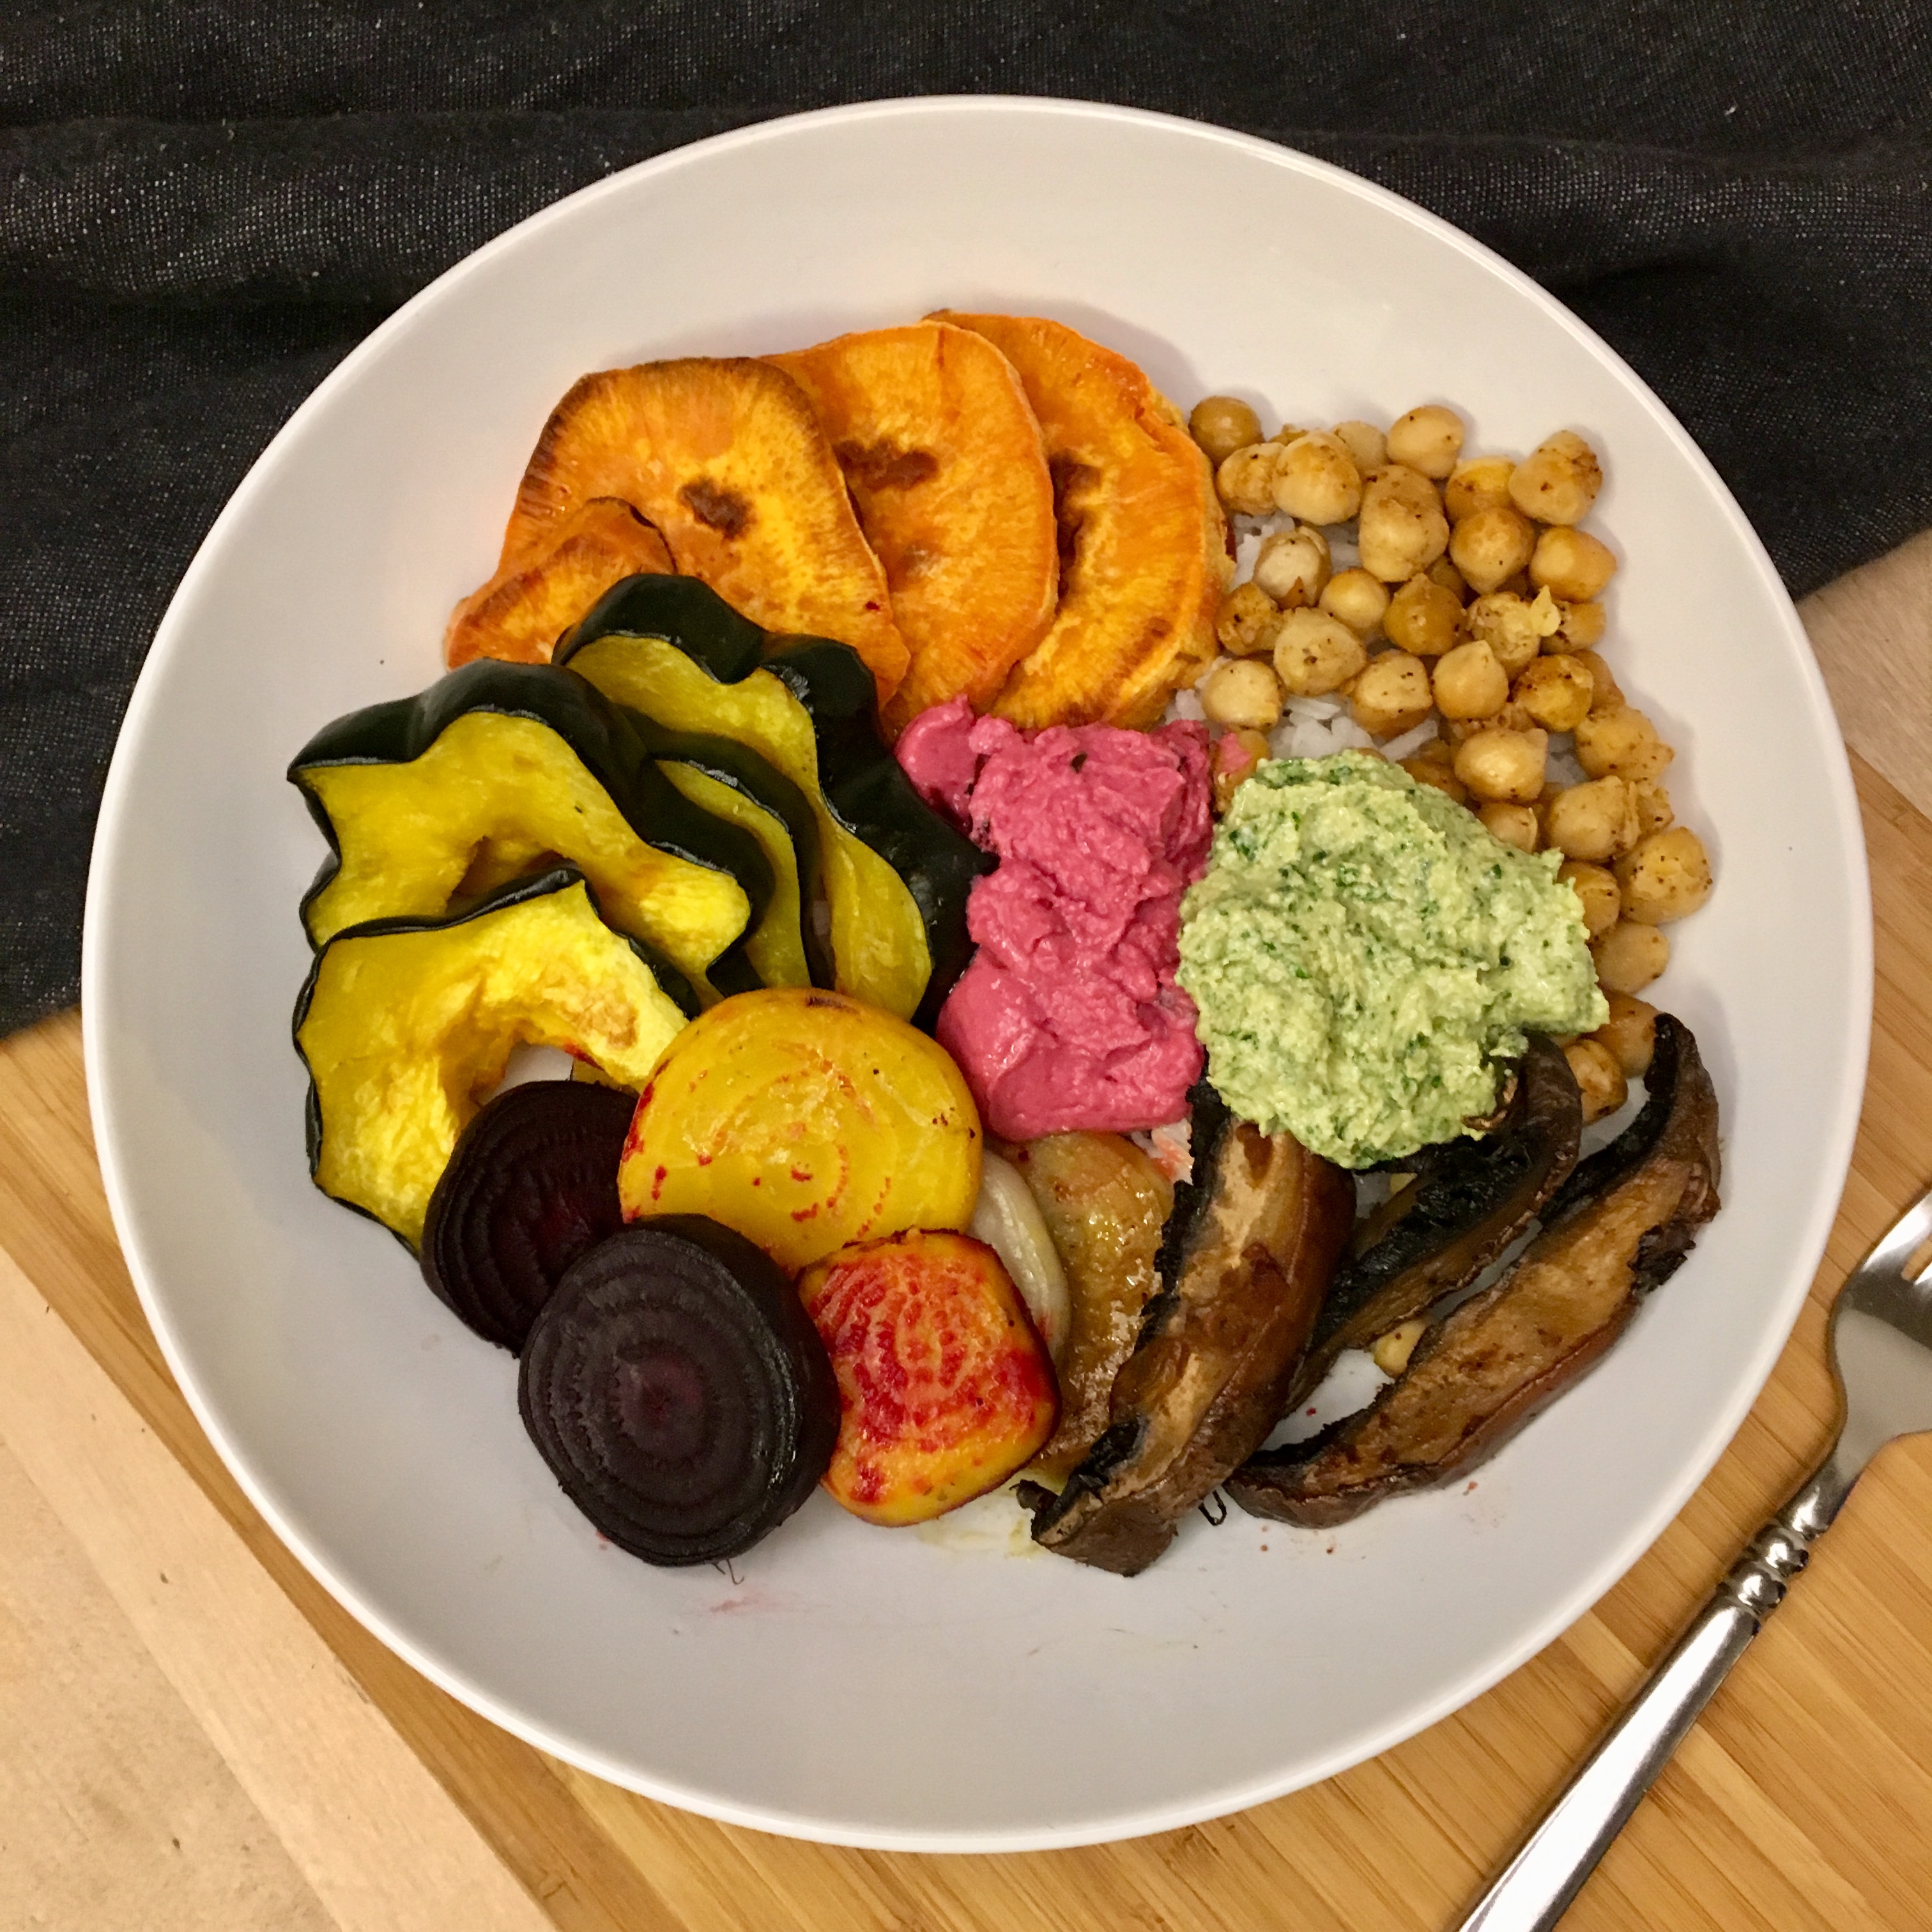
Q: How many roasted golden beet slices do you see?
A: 2